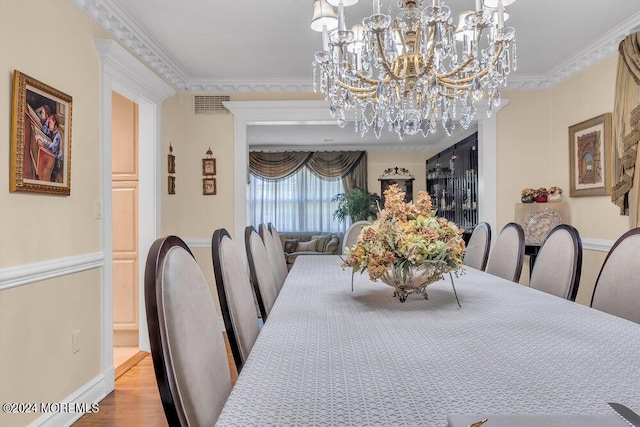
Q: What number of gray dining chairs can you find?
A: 10